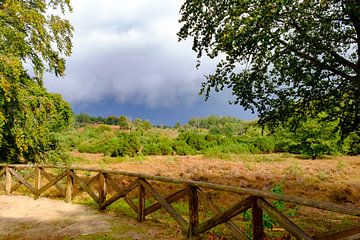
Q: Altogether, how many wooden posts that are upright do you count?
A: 7